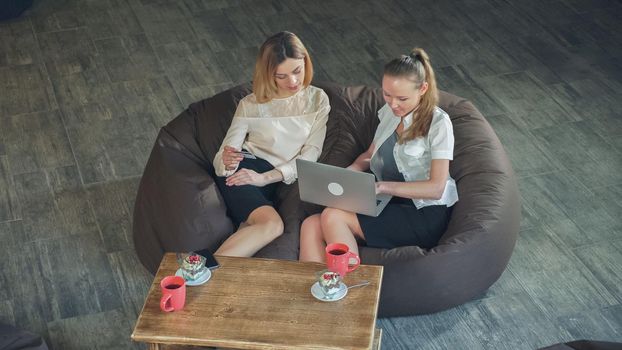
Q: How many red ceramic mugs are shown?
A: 2